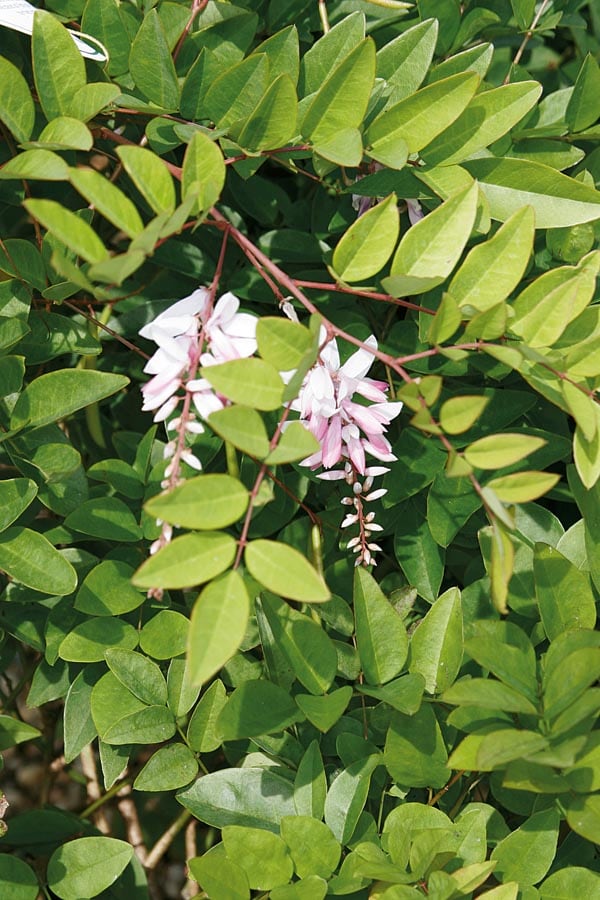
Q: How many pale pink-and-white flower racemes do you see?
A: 2